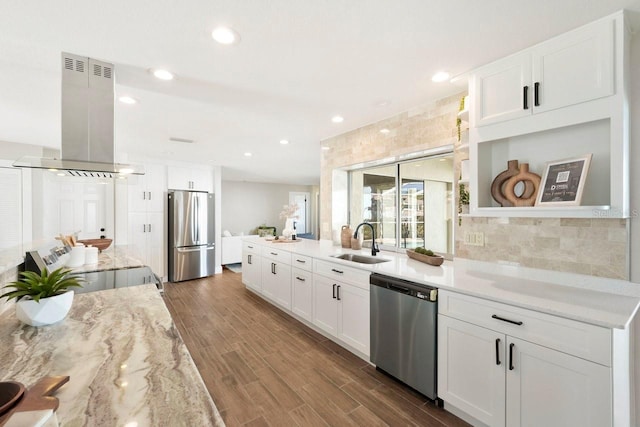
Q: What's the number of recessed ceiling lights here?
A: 7